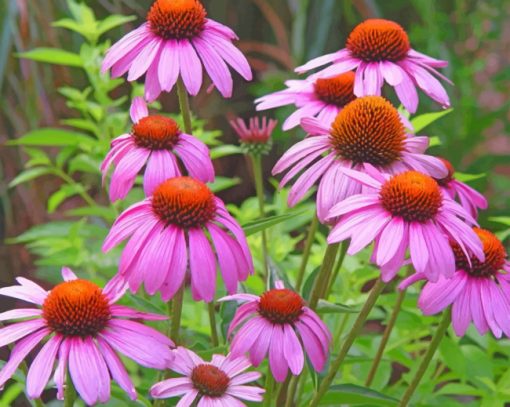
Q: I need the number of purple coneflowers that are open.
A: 12